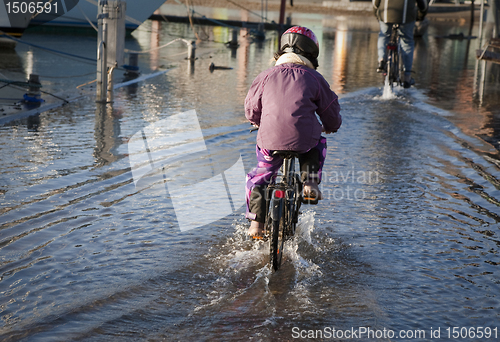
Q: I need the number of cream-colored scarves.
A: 1